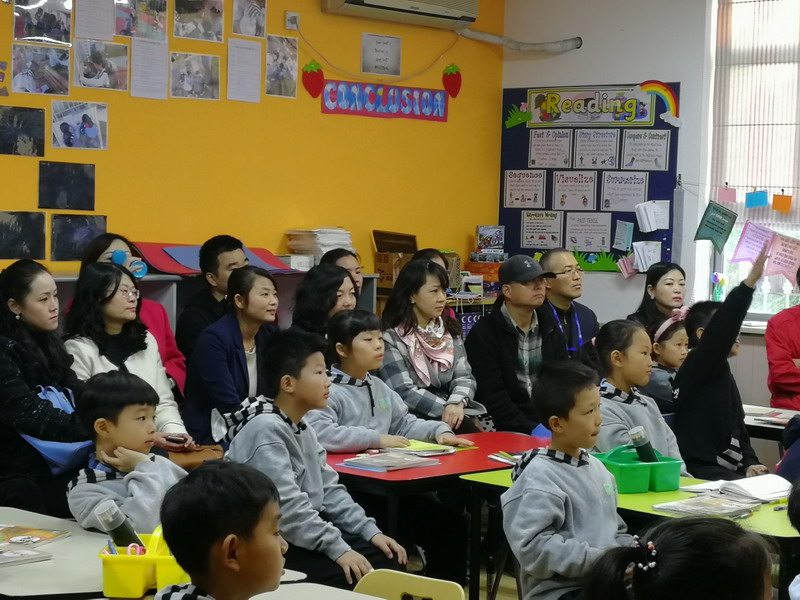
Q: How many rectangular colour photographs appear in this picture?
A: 9